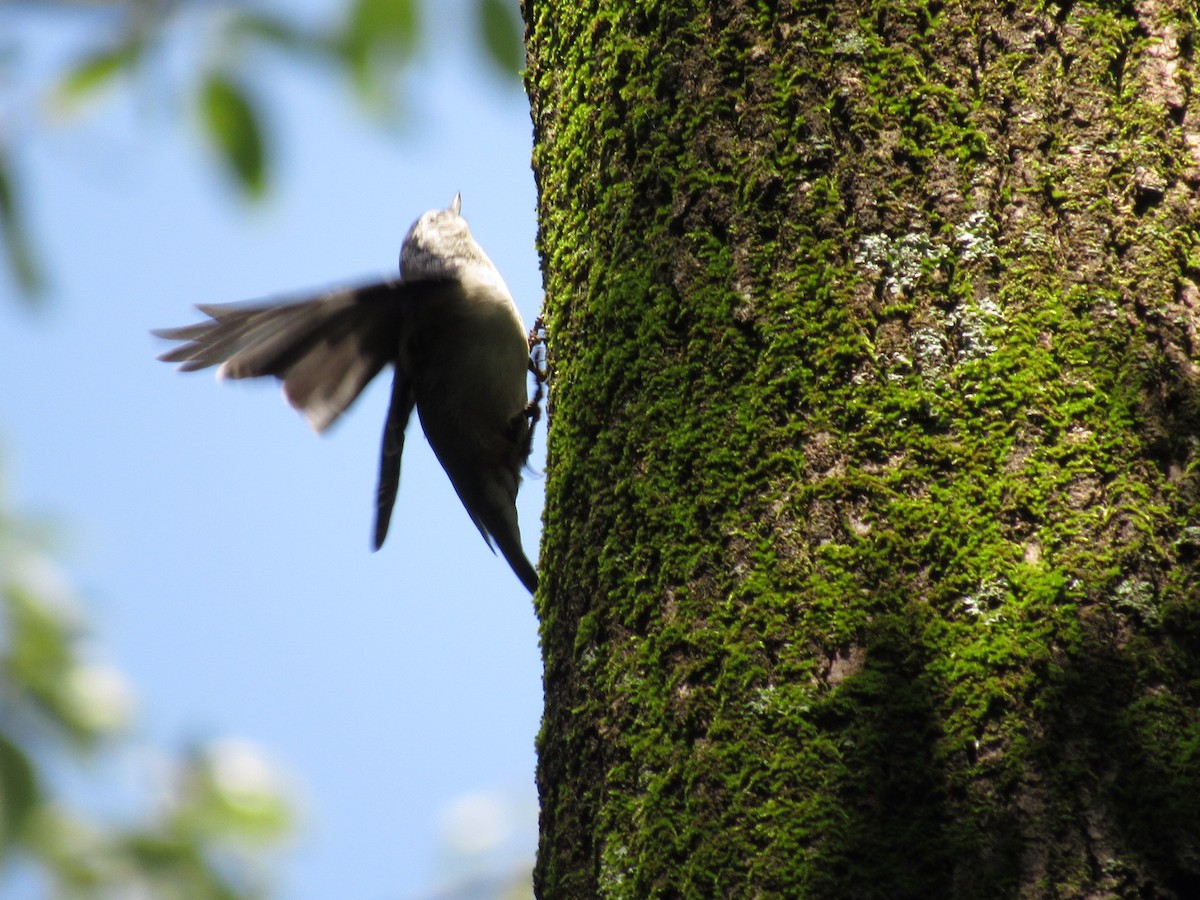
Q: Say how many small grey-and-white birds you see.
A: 1